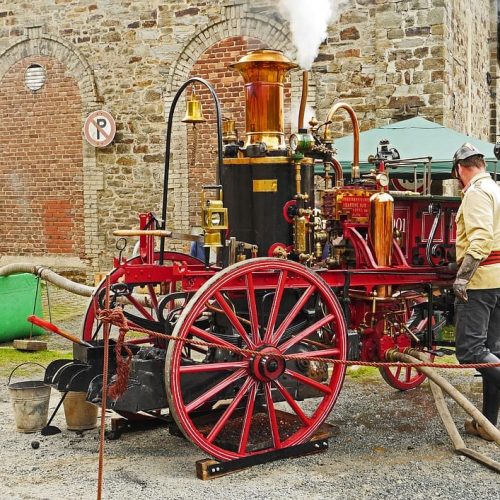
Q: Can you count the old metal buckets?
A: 2